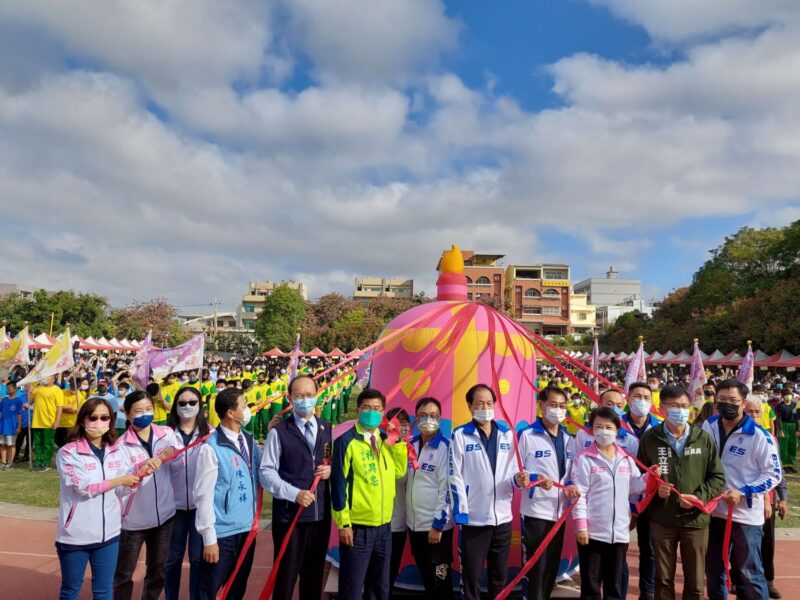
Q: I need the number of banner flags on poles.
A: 11